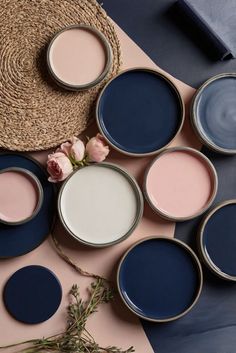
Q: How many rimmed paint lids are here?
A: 8